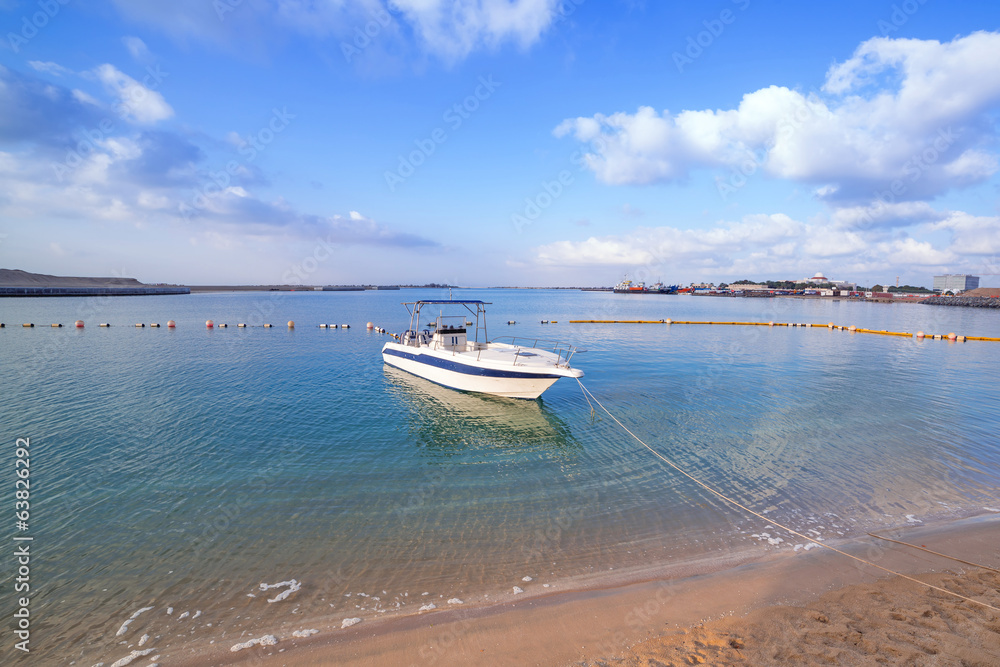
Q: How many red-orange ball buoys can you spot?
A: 11